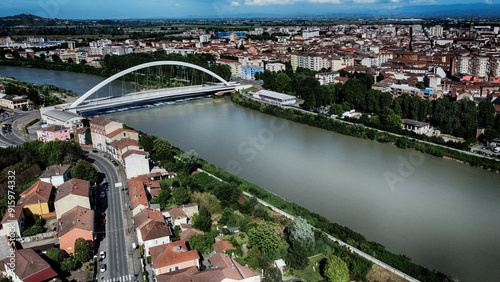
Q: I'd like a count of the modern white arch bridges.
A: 1